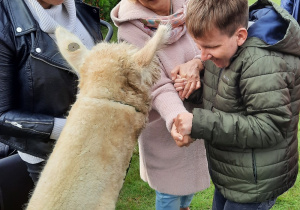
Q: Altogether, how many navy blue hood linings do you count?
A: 1